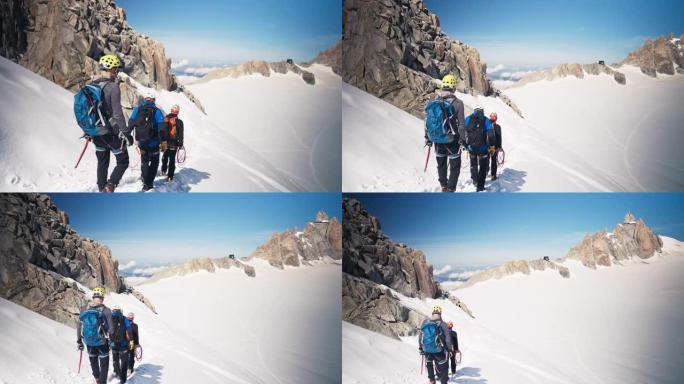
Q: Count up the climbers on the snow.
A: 3